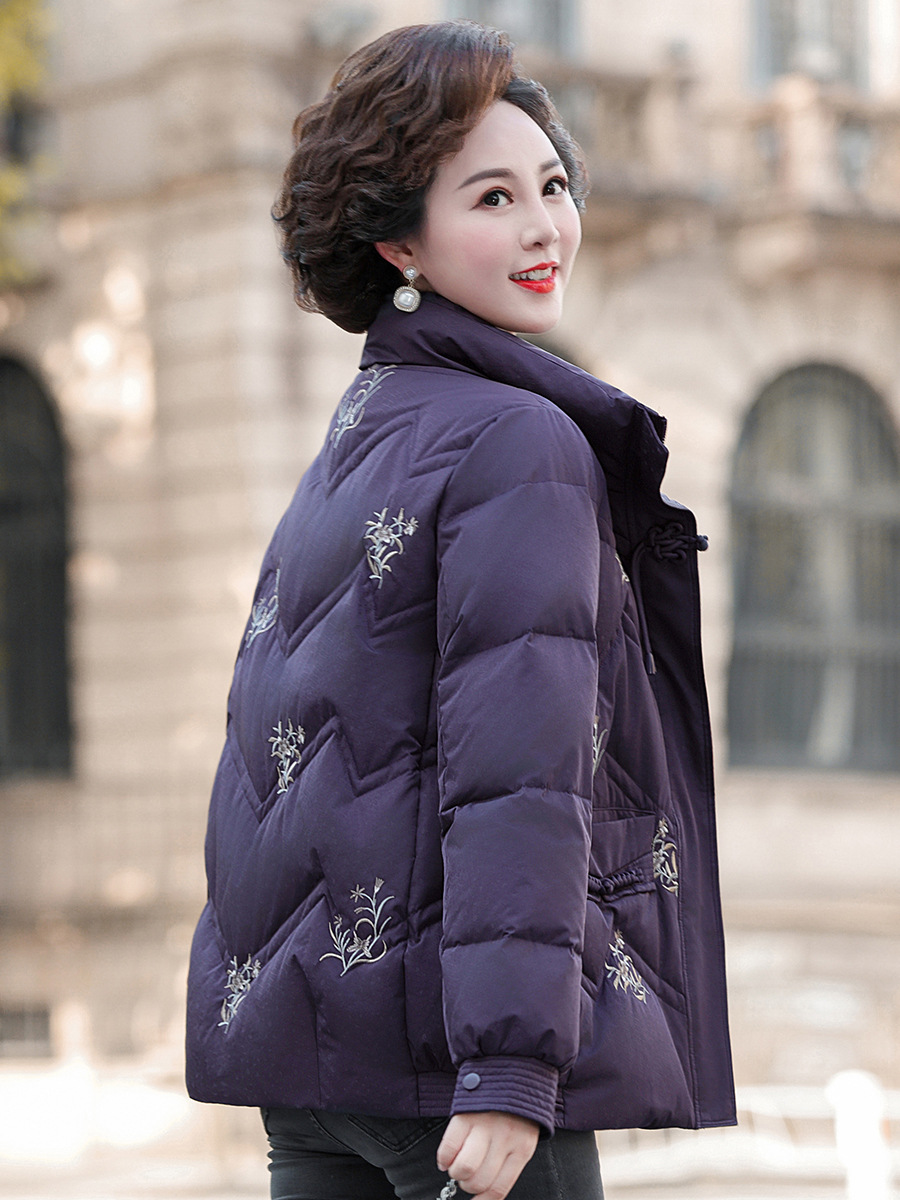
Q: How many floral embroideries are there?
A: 10